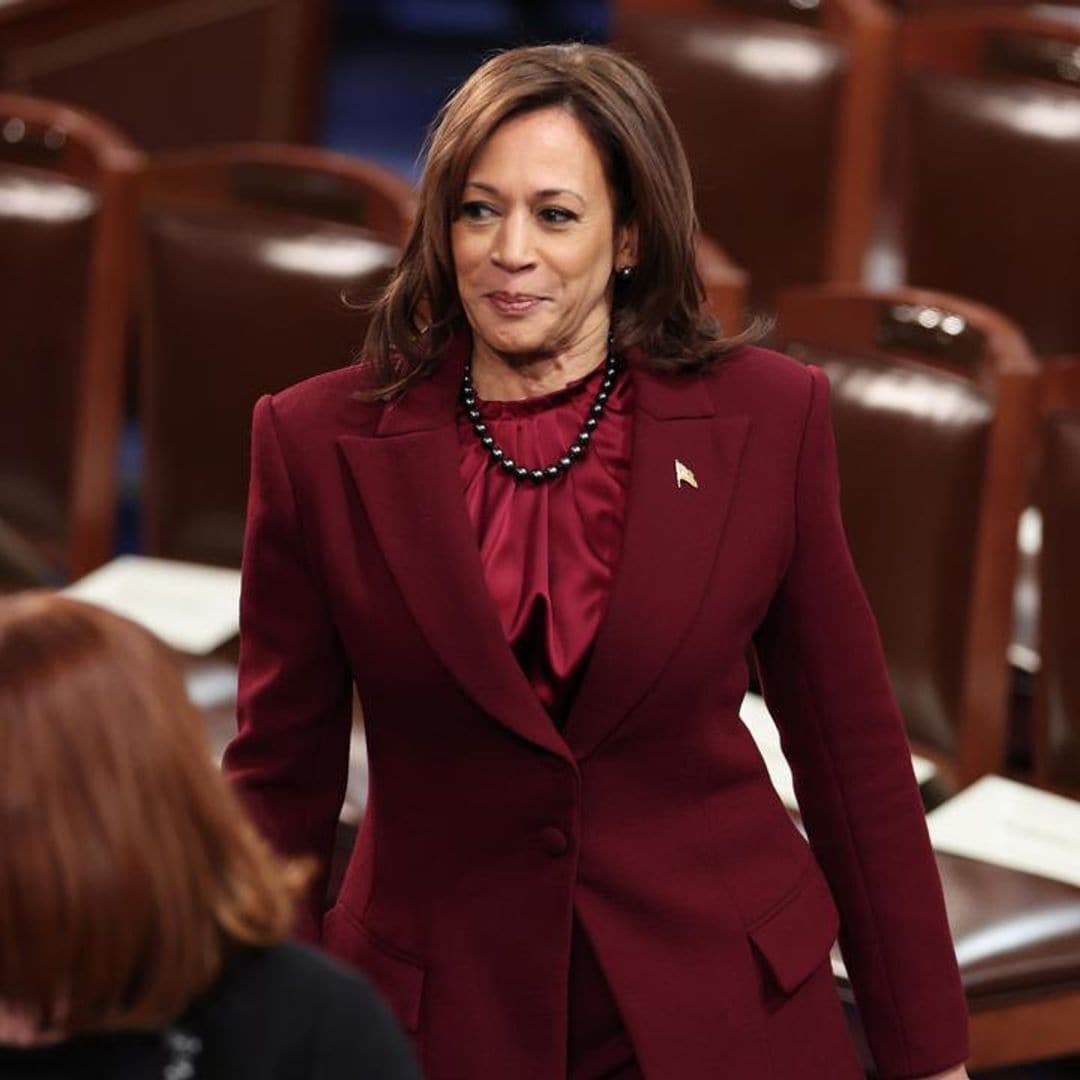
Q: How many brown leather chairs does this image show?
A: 7